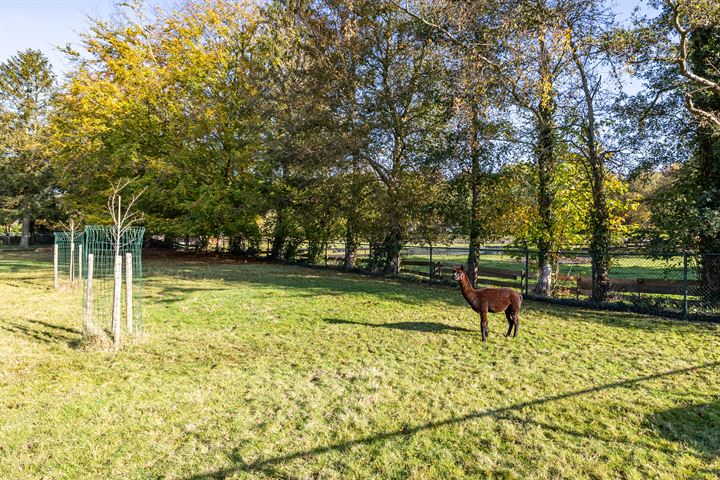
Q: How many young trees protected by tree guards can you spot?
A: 2